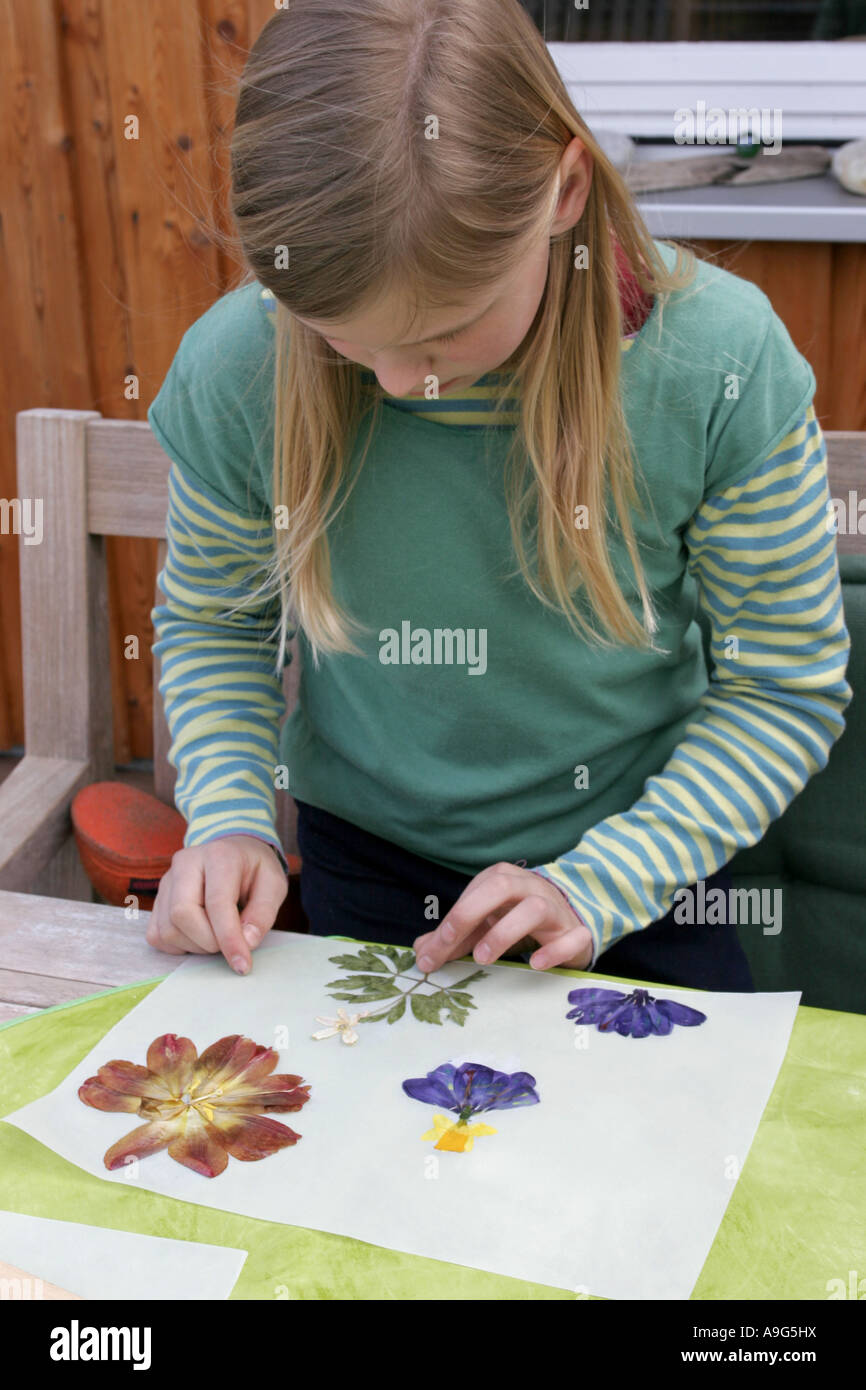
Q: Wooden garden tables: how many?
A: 1